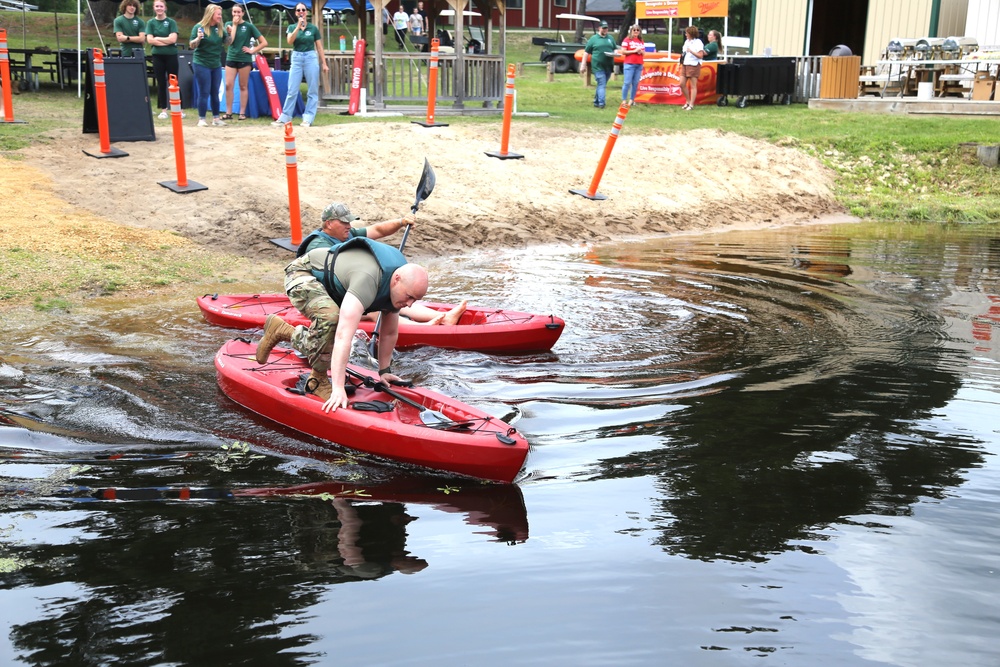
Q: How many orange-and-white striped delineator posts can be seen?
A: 7